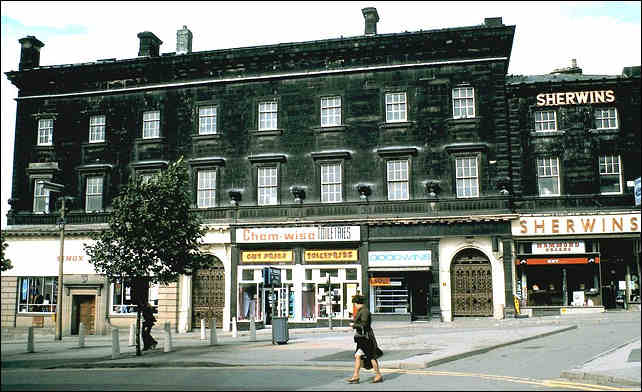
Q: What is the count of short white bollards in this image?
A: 9